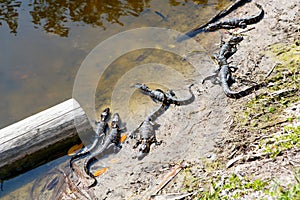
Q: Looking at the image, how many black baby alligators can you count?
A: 7